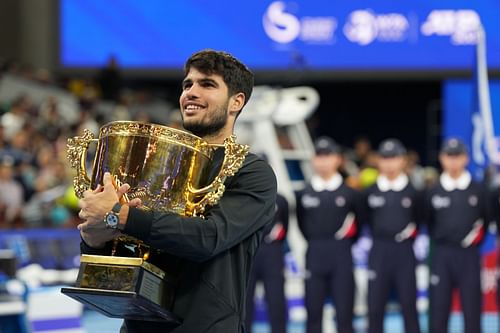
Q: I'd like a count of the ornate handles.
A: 2